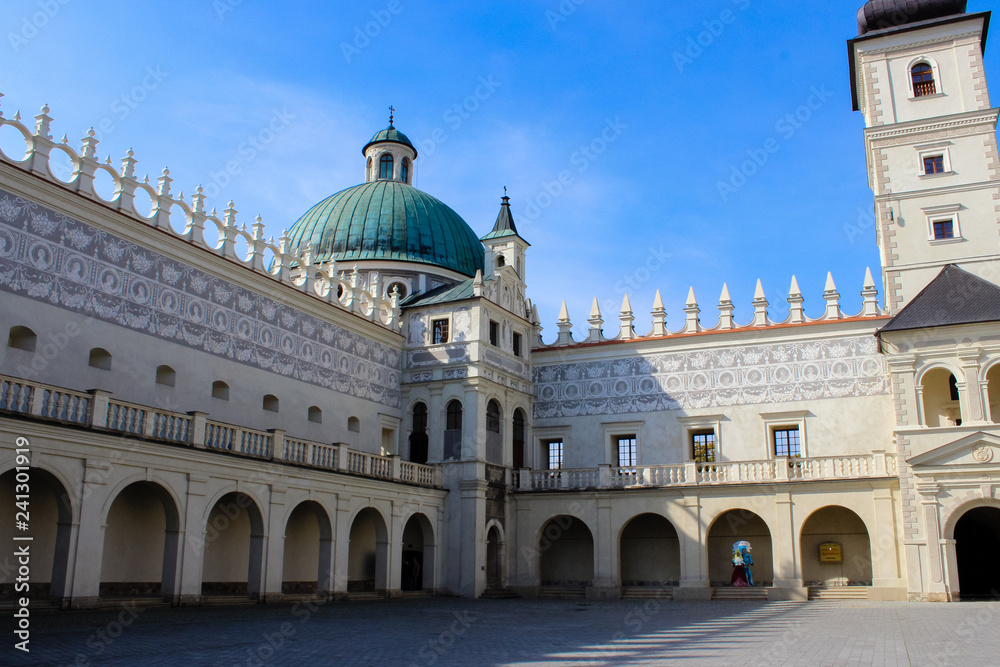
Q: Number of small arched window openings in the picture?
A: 7